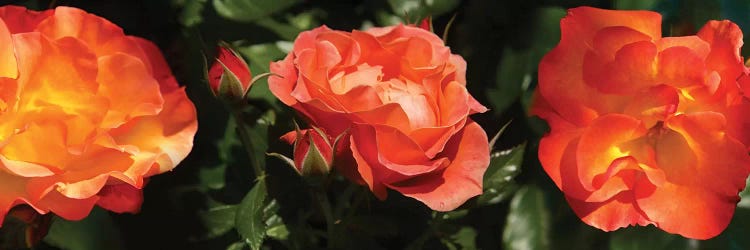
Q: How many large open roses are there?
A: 3